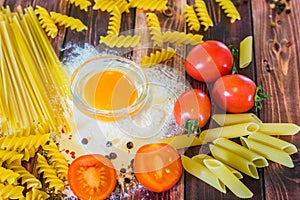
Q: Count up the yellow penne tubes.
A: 12